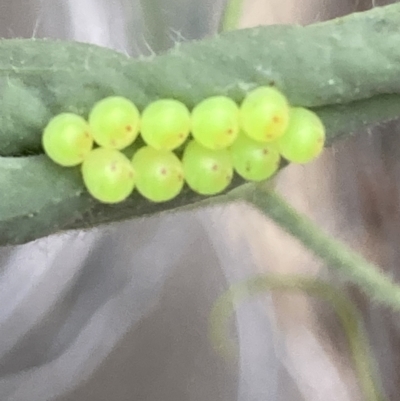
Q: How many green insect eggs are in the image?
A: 10